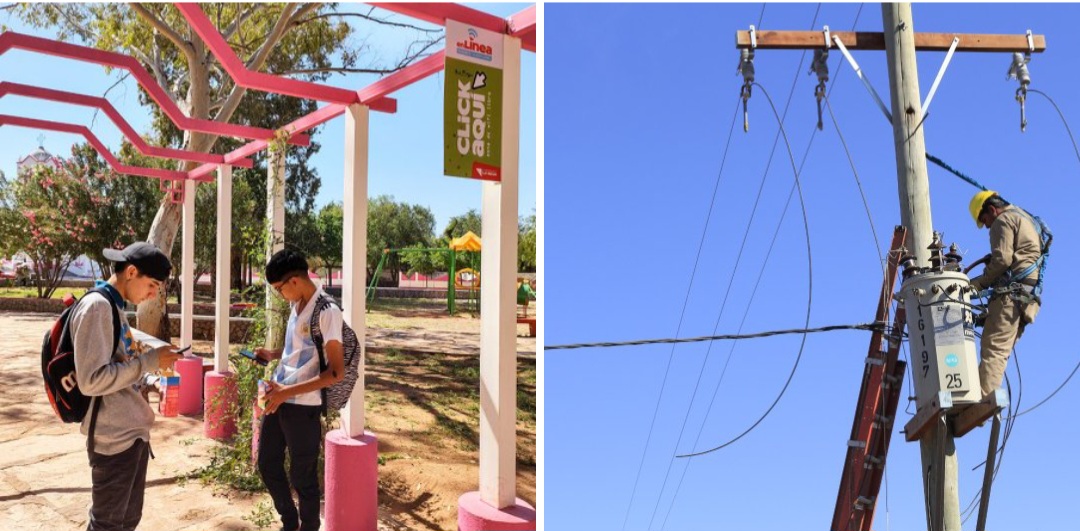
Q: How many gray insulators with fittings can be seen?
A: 3